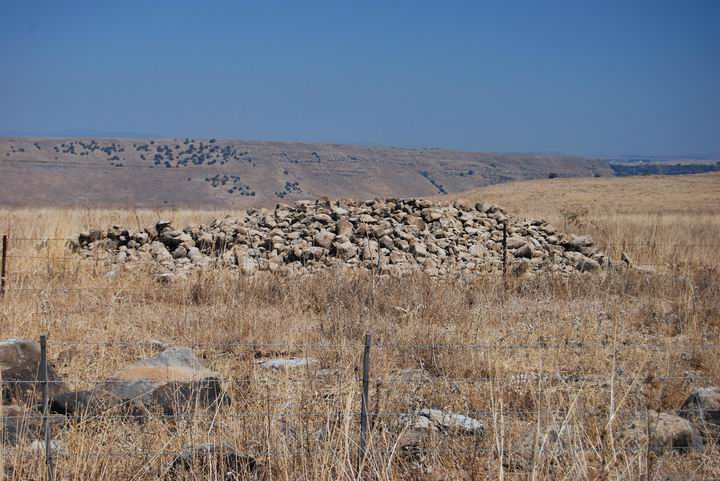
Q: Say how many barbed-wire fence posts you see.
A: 4